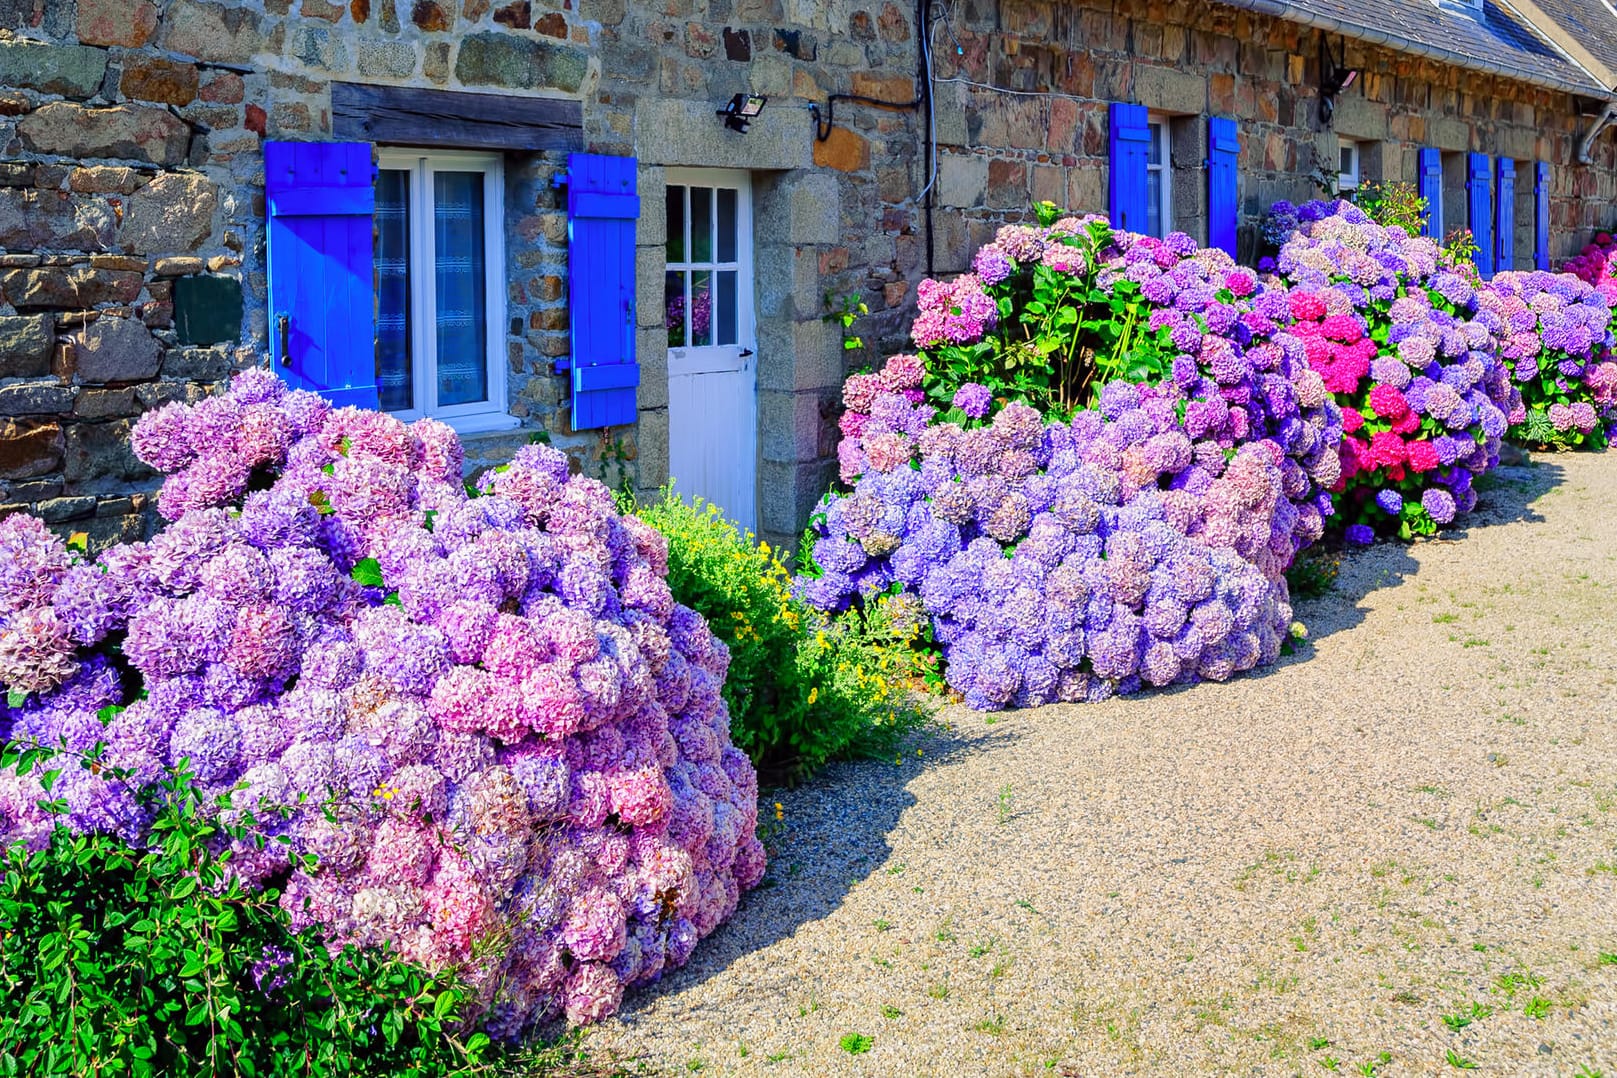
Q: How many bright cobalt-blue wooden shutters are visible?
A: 8